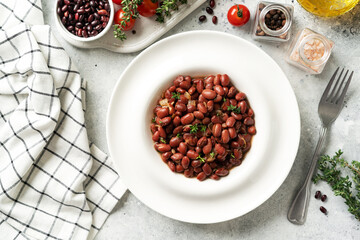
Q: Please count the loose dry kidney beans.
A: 7